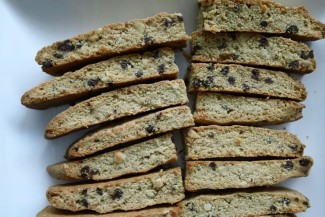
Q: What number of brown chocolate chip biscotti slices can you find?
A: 14